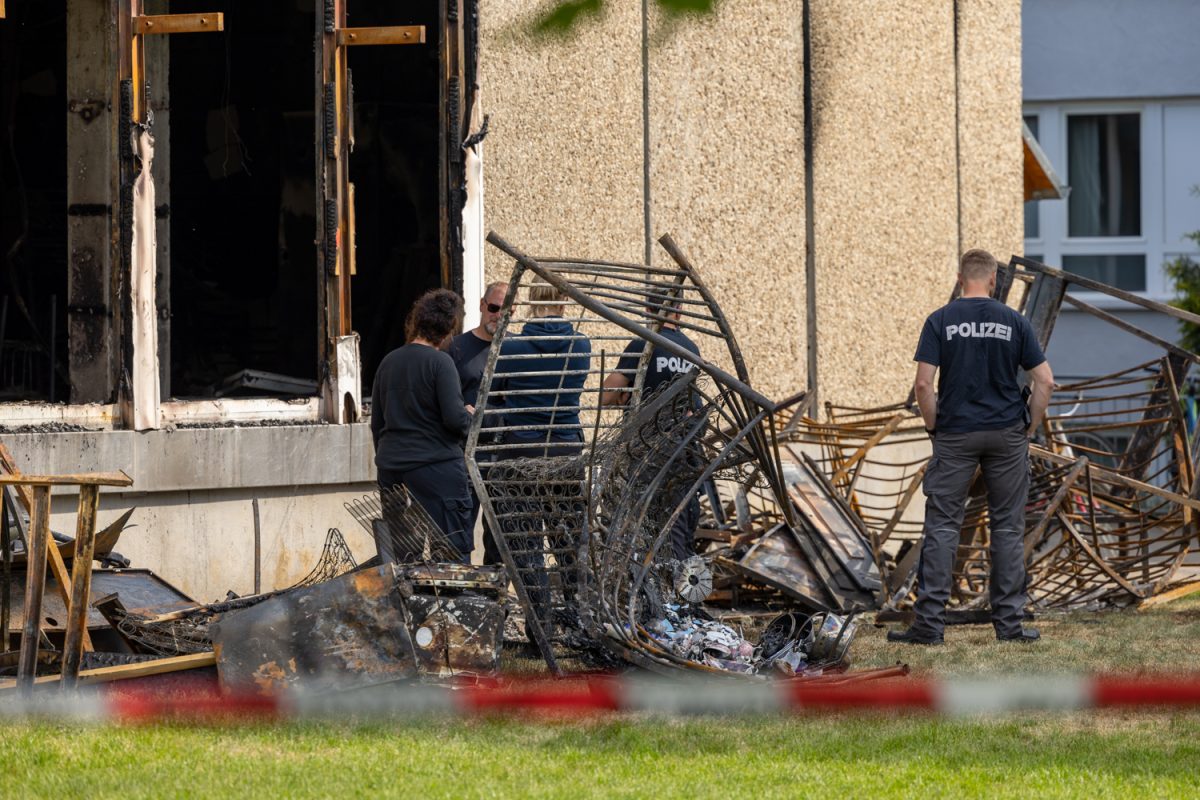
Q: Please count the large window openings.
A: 3